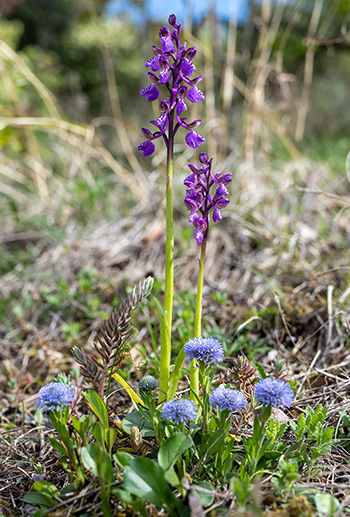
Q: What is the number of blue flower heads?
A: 5